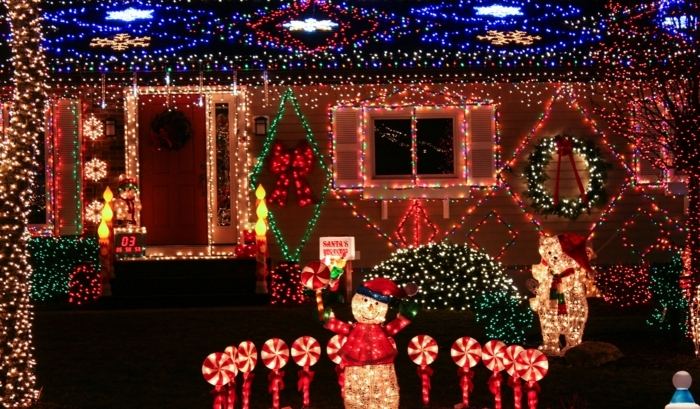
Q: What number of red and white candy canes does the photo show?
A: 12